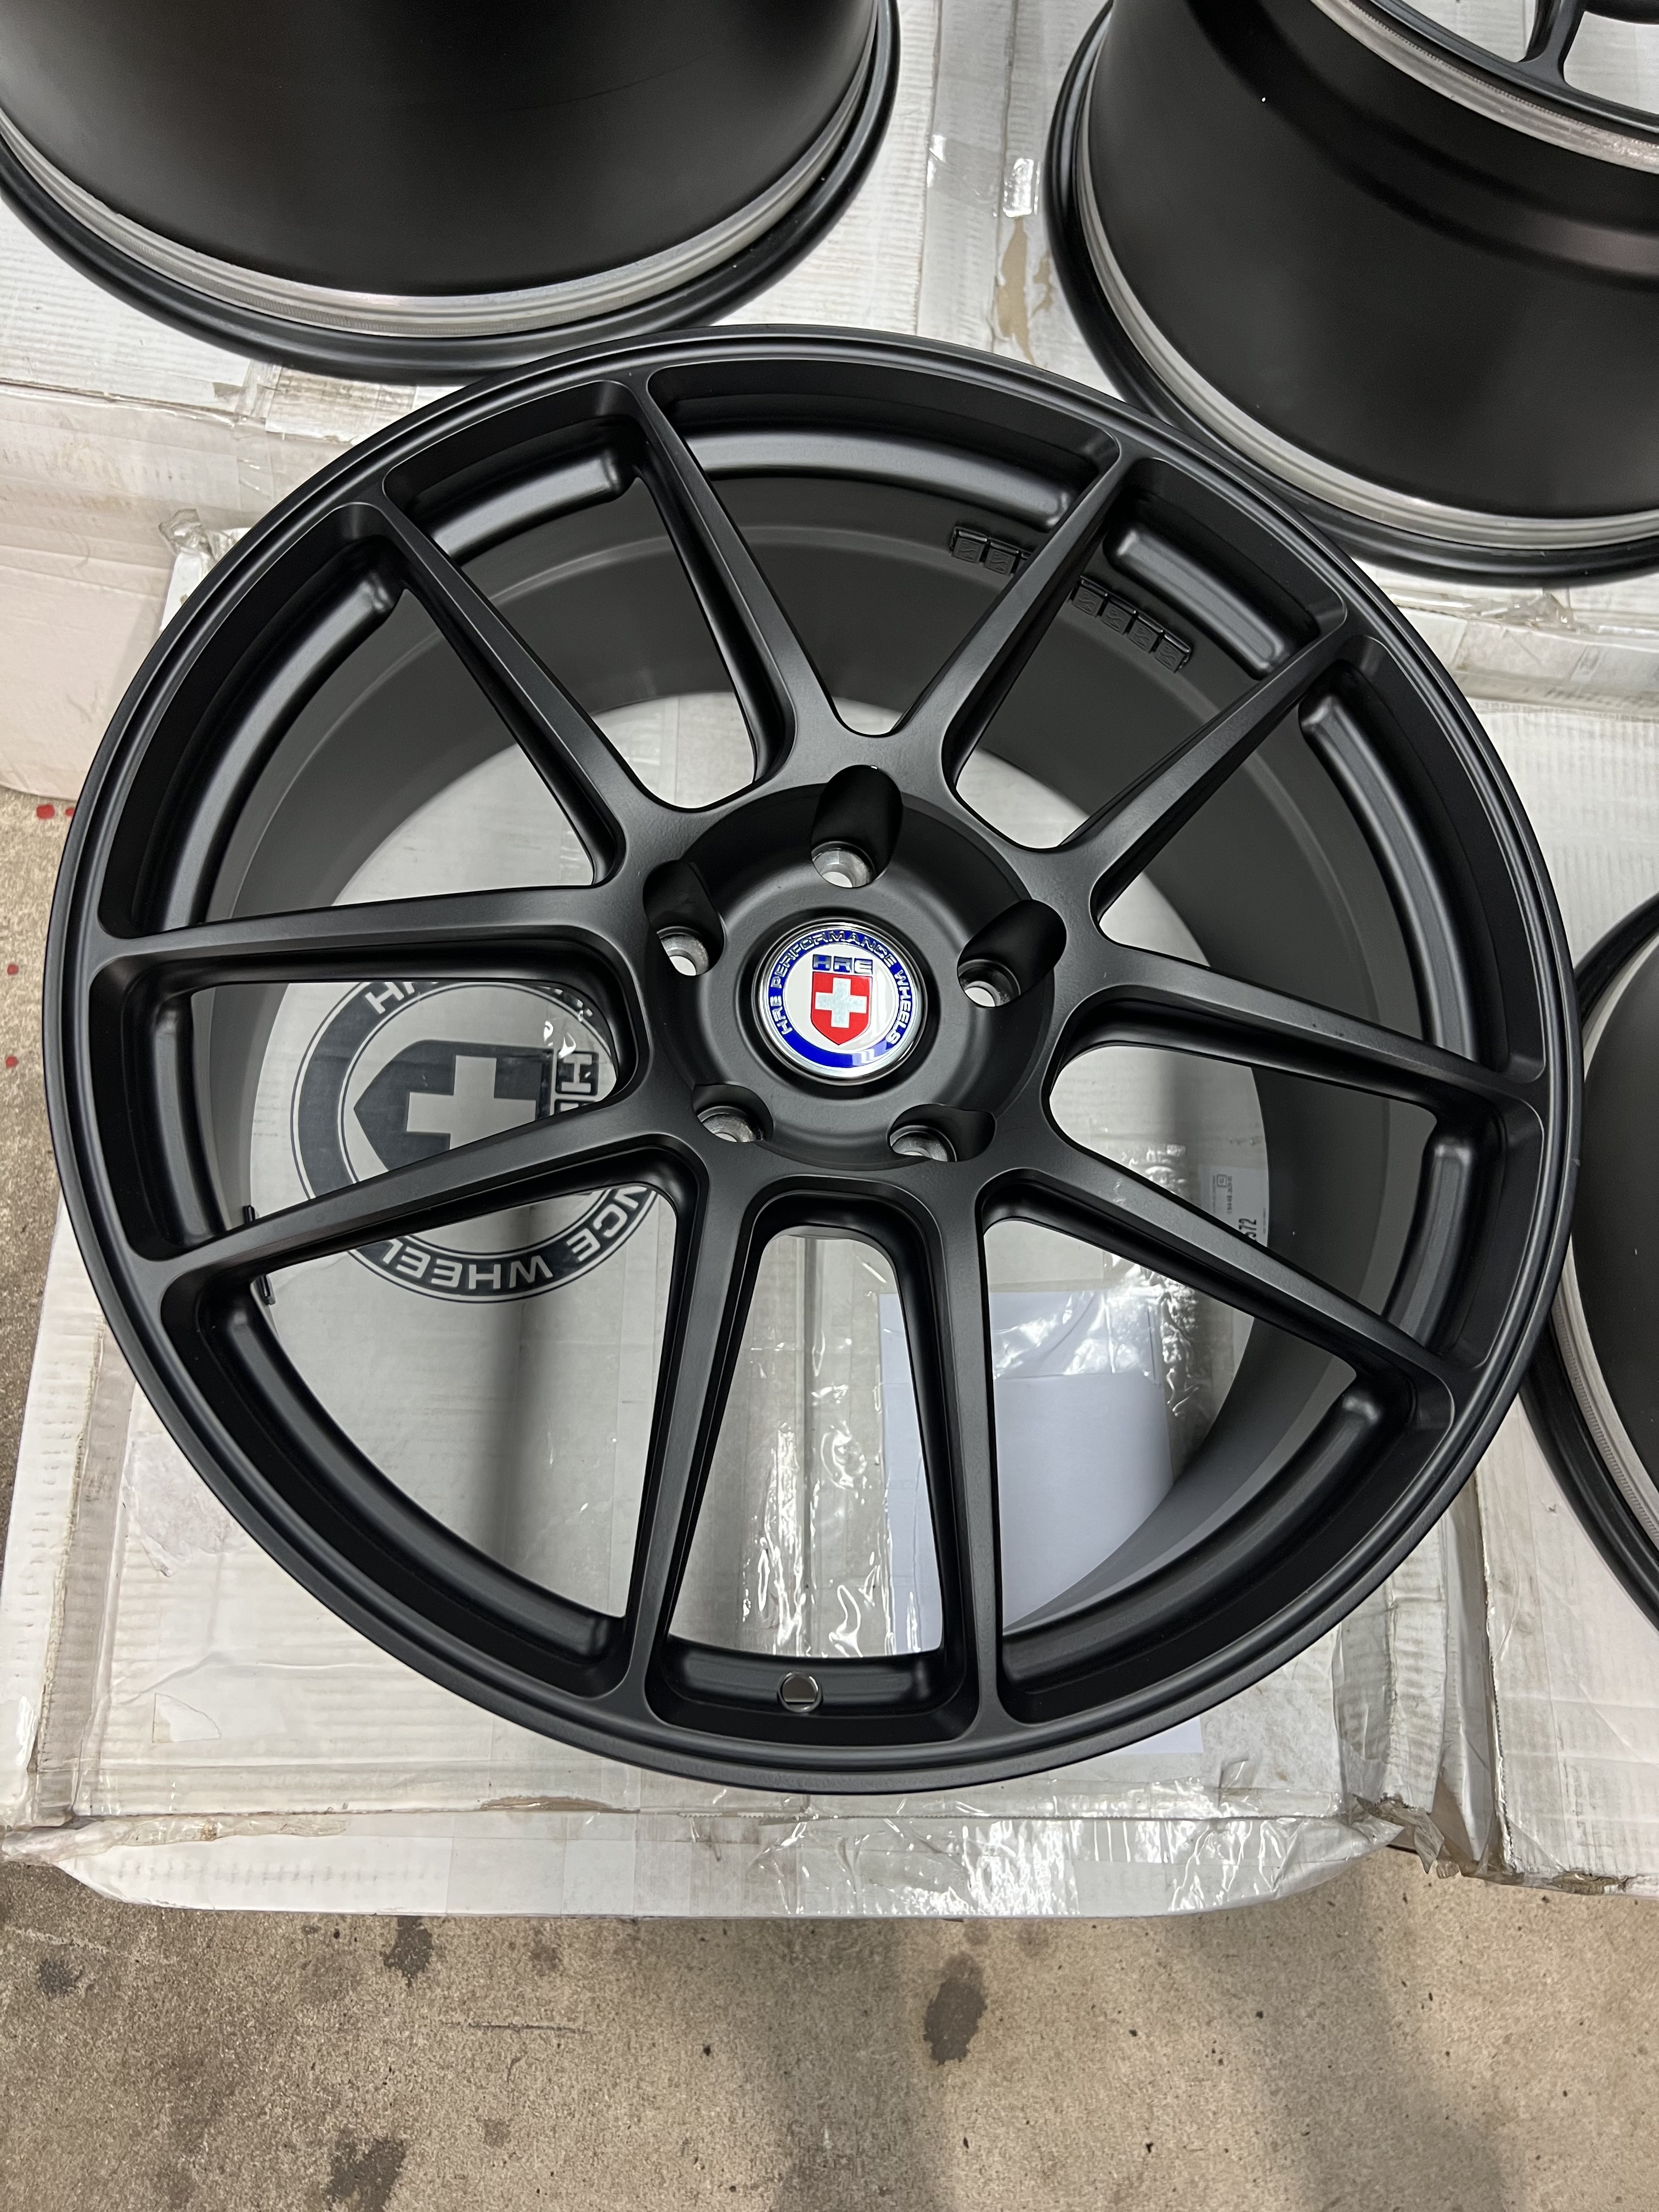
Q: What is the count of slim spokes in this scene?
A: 10